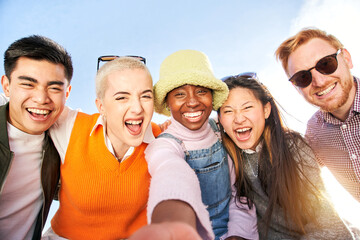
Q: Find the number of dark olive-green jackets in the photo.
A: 1